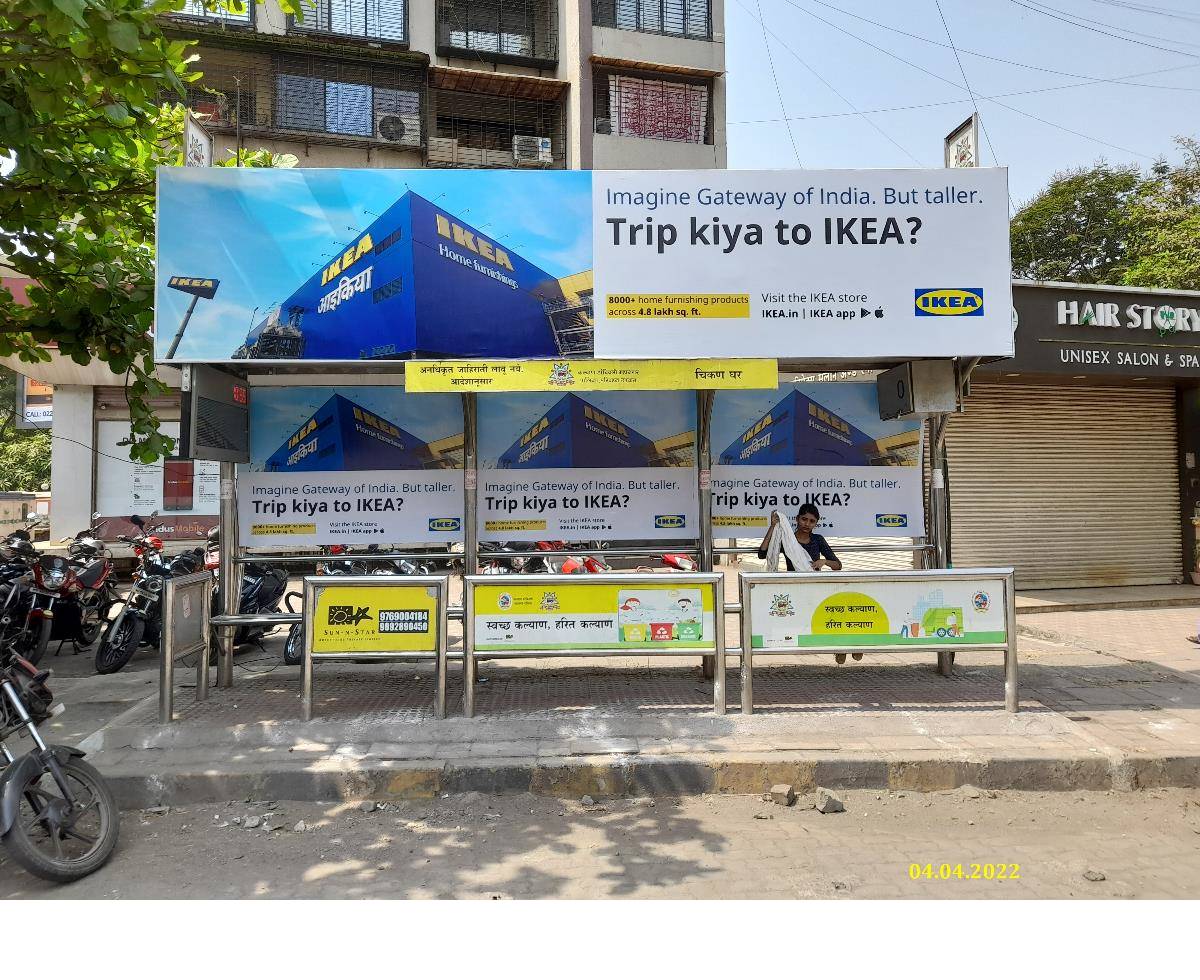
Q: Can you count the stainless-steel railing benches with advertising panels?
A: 3